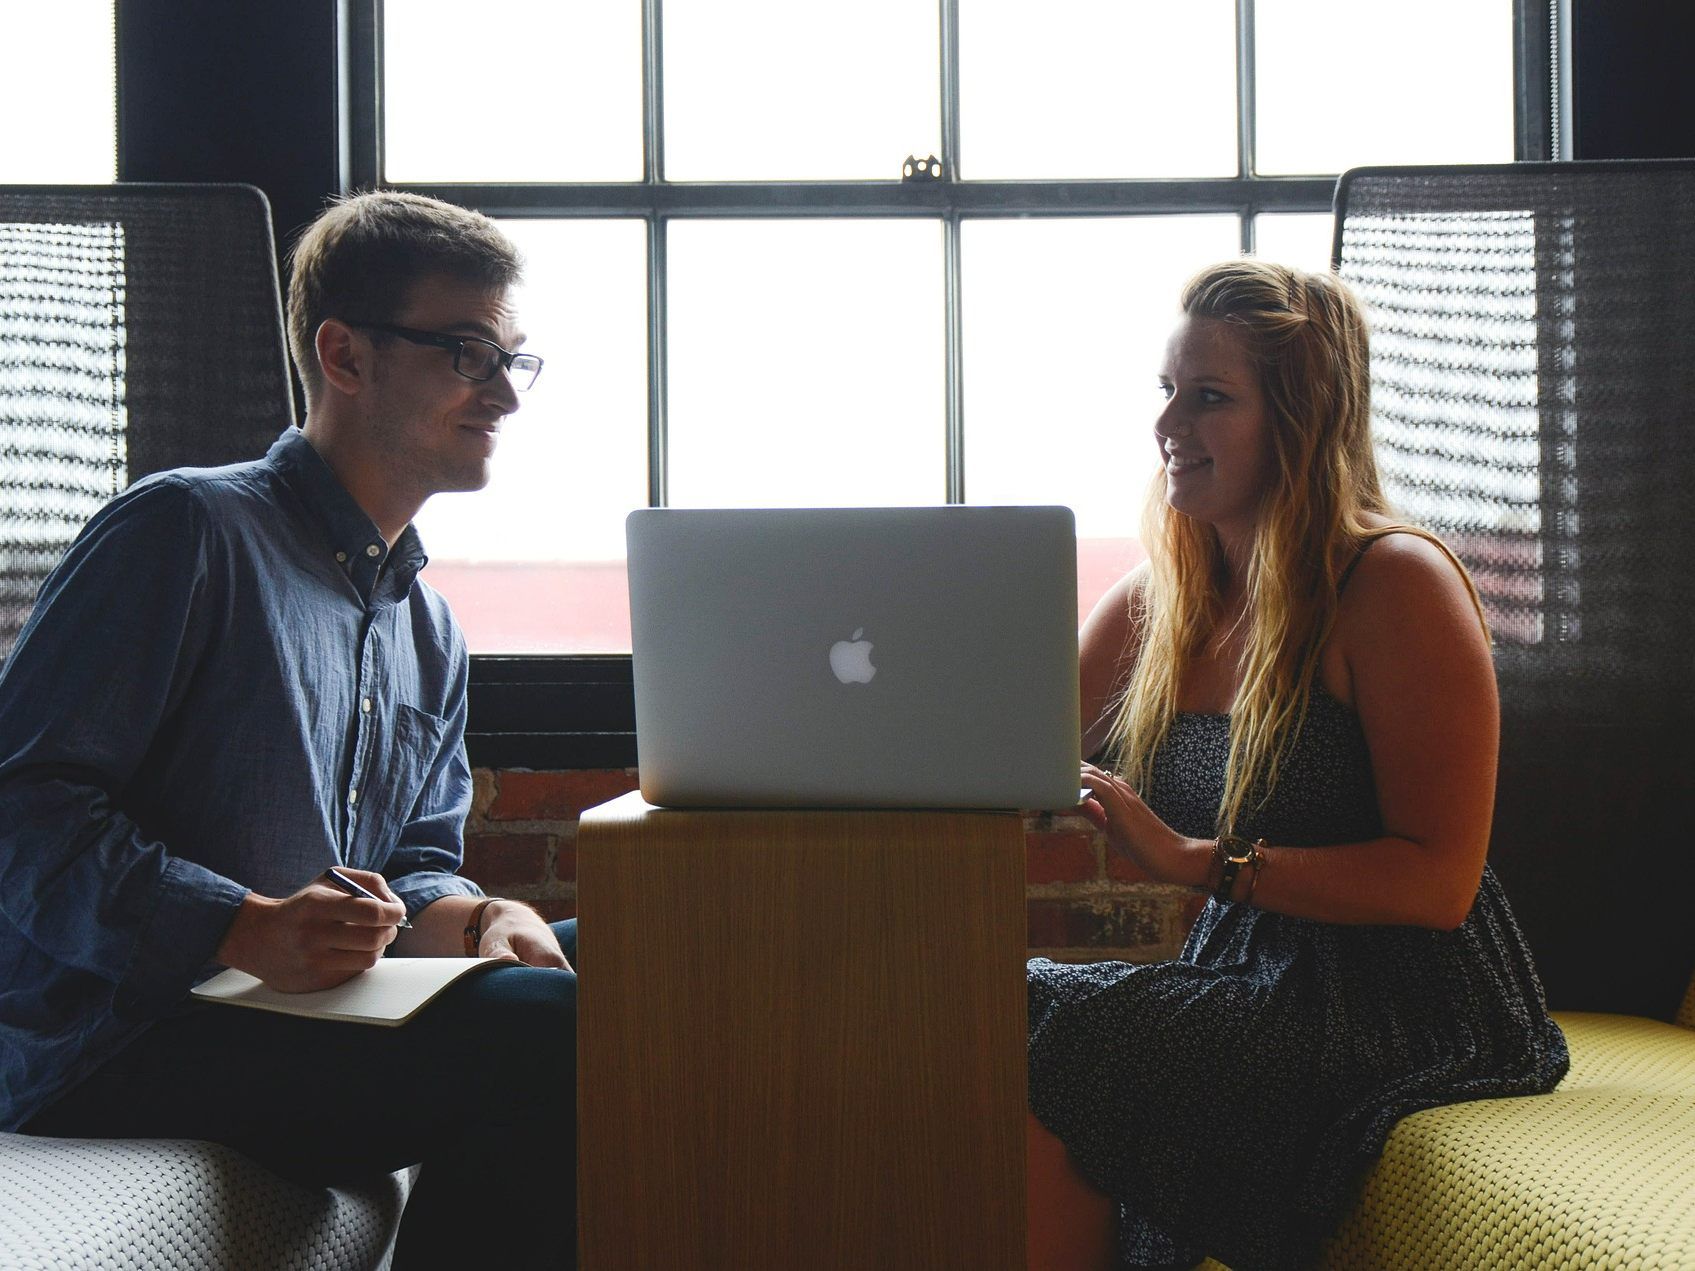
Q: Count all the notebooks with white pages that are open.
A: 1